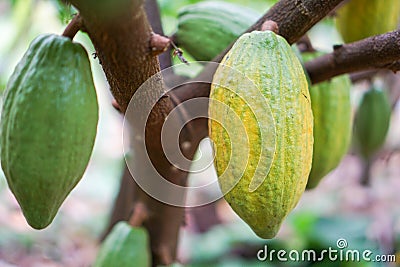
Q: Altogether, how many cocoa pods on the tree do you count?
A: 7